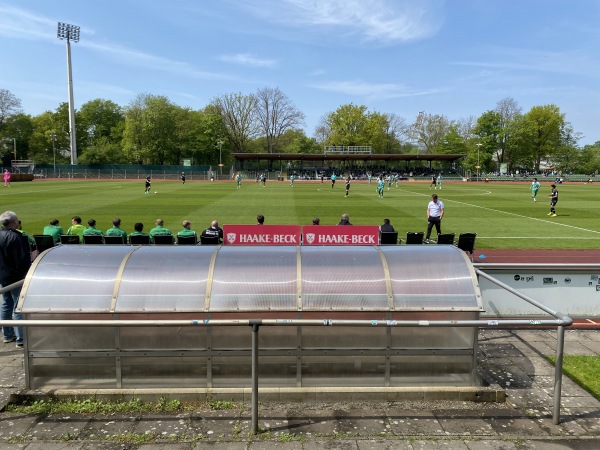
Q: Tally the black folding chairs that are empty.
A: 3